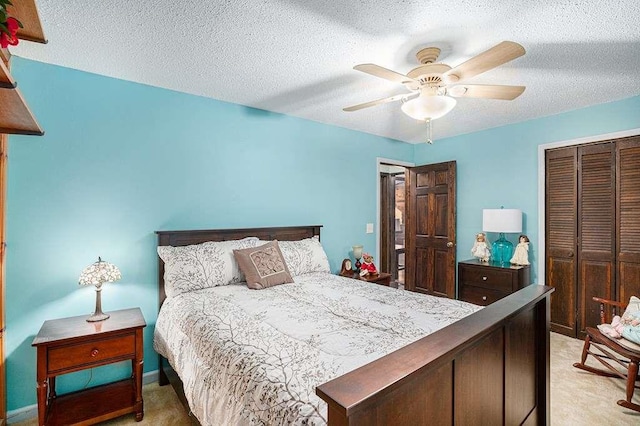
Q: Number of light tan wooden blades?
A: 4